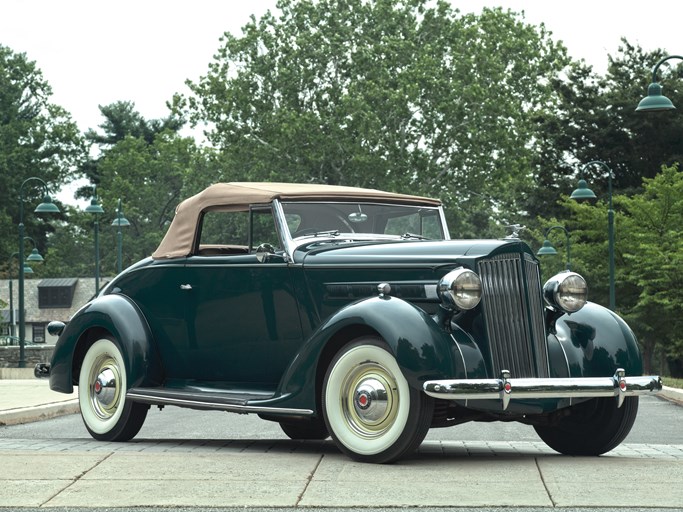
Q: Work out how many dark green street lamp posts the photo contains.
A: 8